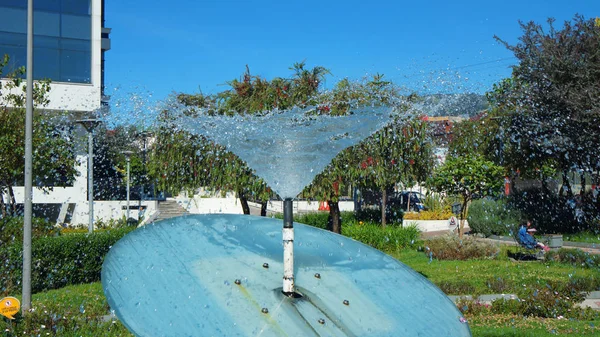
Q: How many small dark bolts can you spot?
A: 6